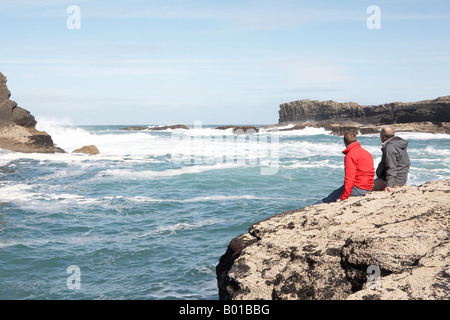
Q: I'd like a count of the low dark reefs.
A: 2